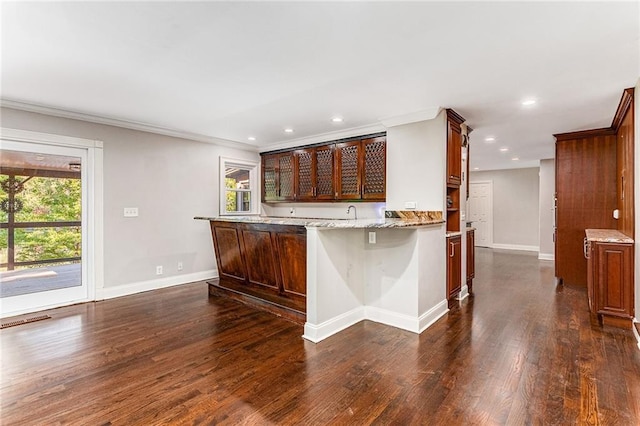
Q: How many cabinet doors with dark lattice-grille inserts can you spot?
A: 6